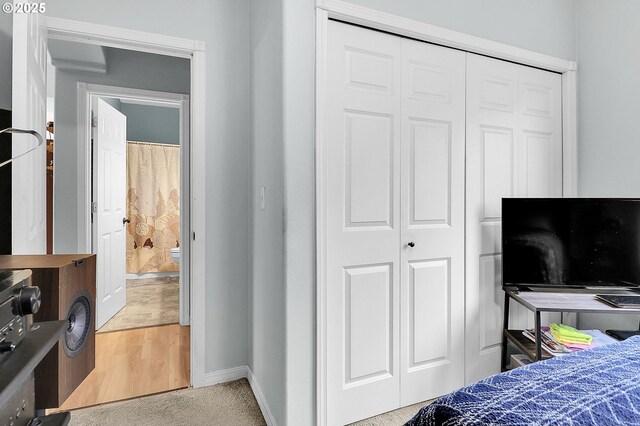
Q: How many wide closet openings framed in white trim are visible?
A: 1